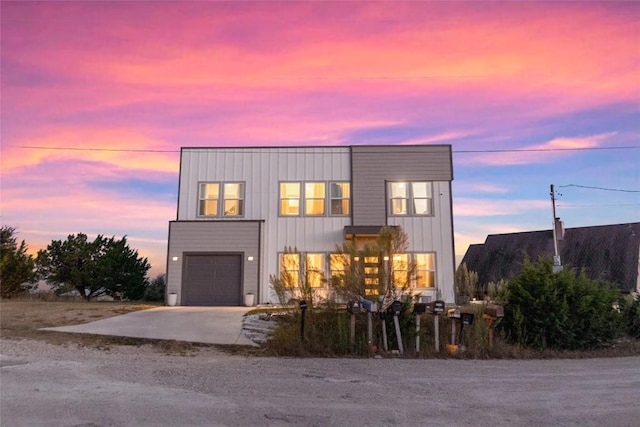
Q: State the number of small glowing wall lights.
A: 4